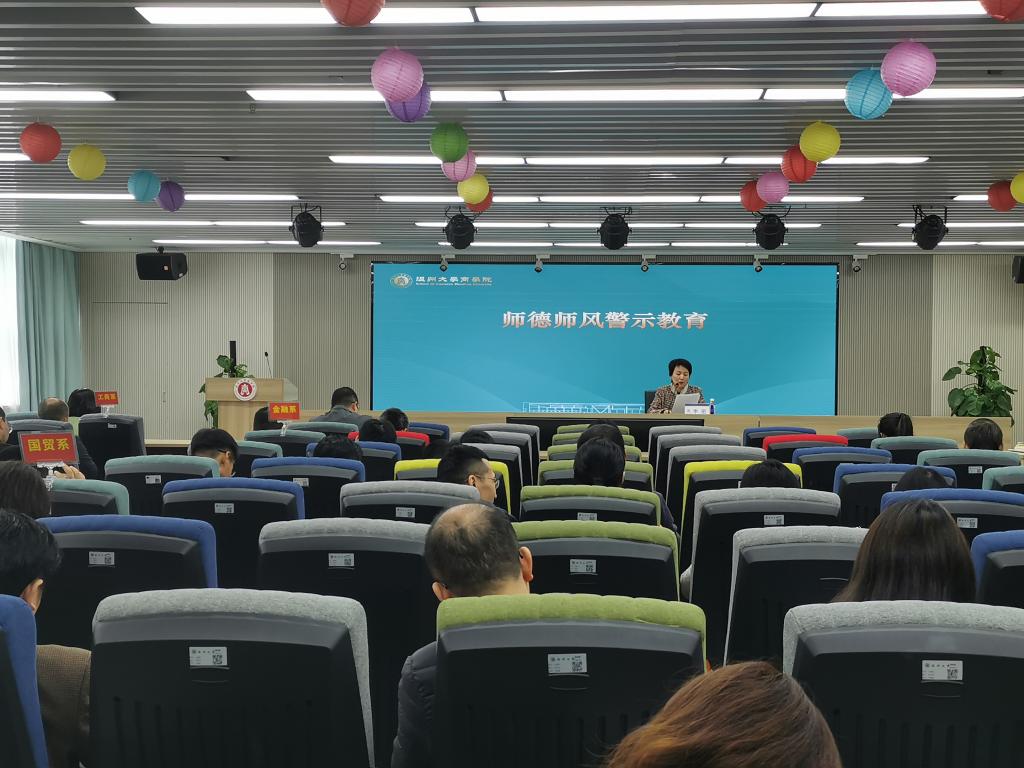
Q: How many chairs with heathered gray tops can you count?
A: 12